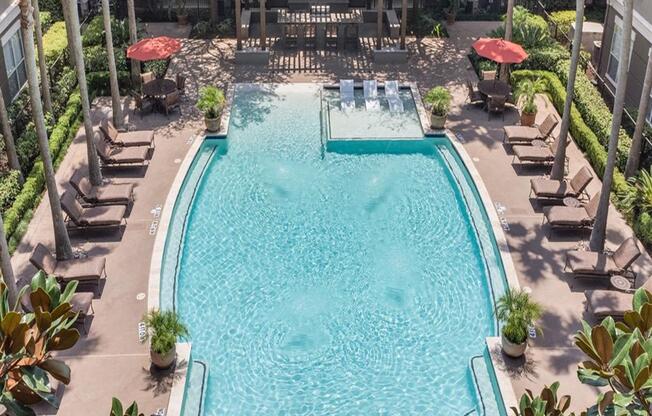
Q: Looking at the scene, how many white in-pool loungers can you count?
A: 3